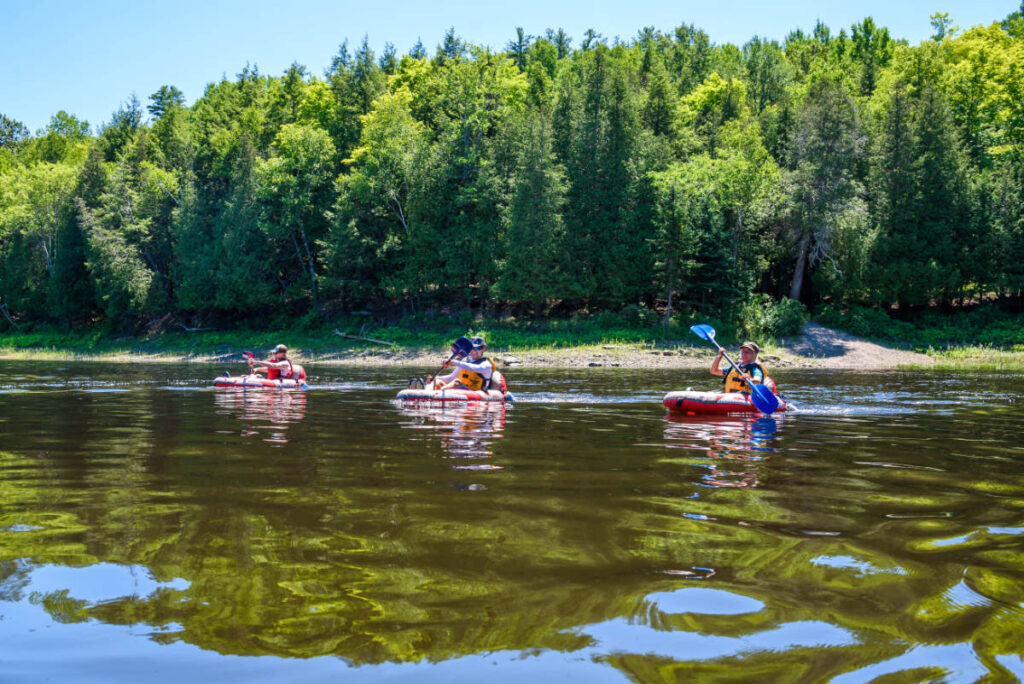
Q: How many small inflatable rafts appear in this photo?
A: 3